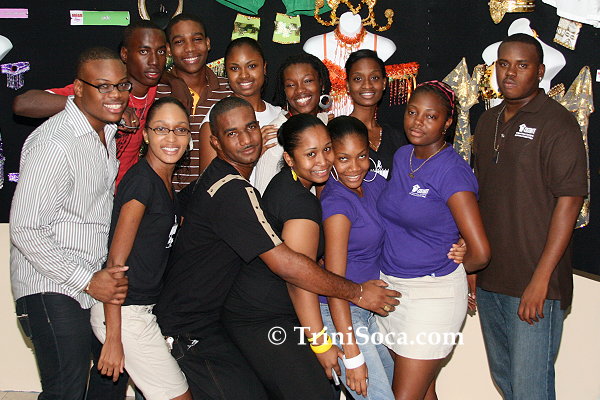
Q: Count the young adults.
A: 12